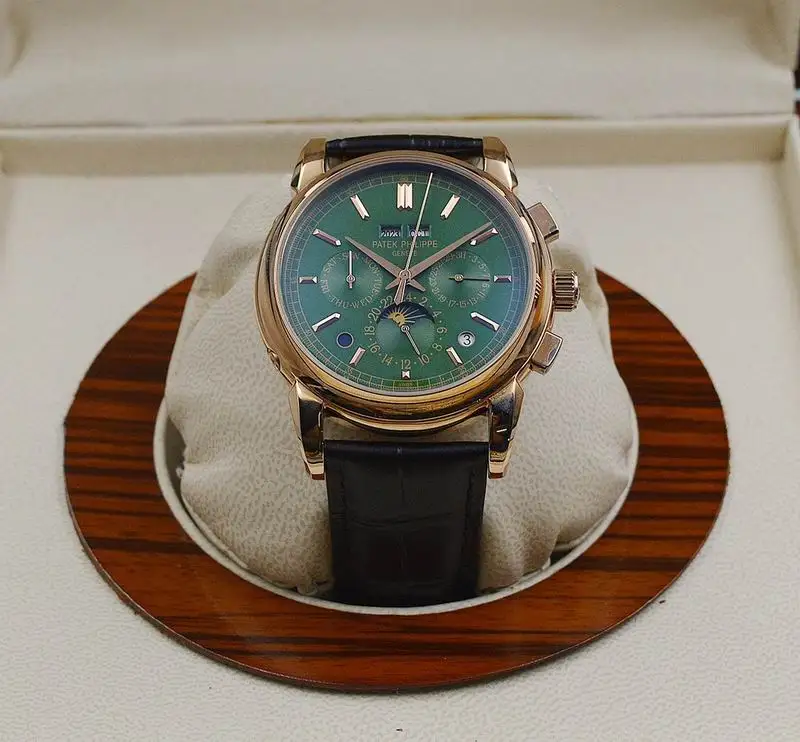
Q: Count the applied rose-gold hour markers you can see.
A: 12